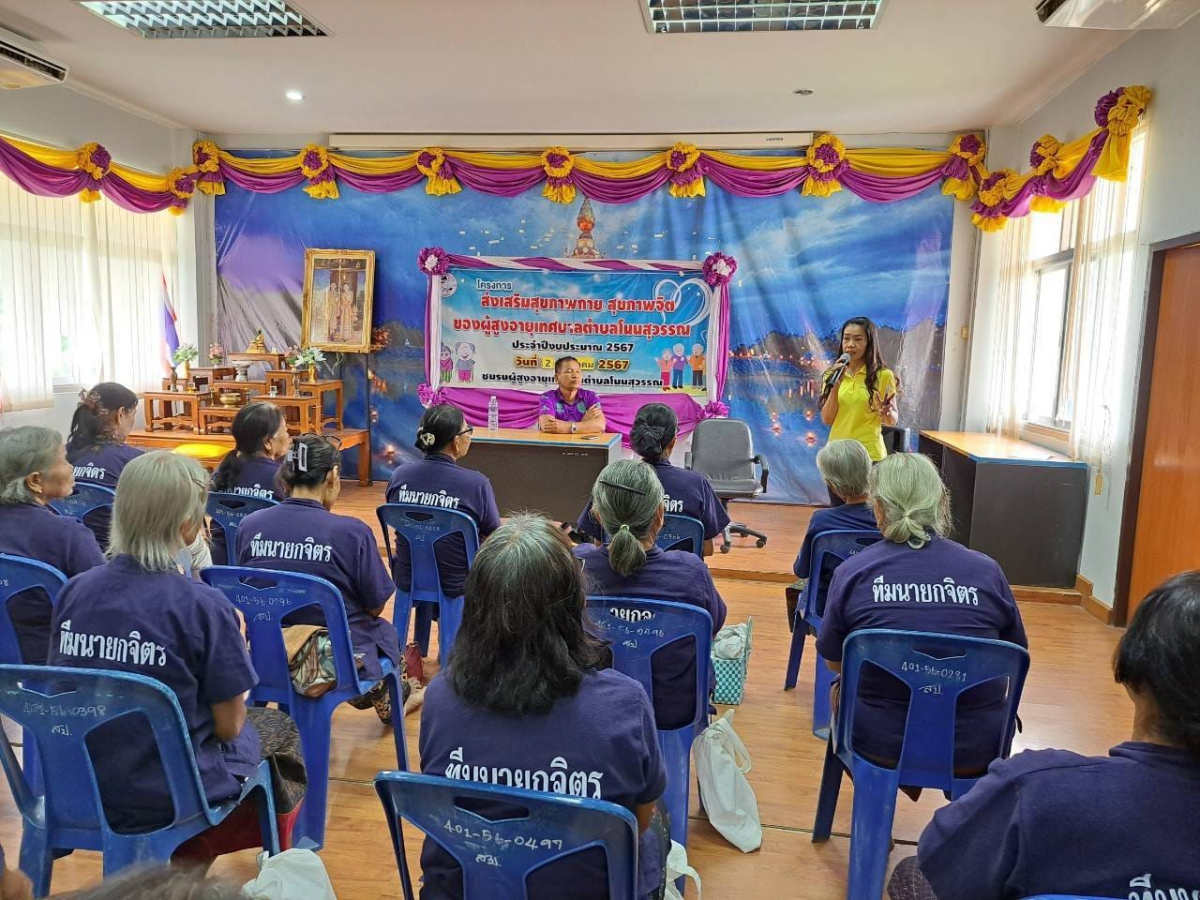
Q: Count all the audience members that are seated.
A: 12